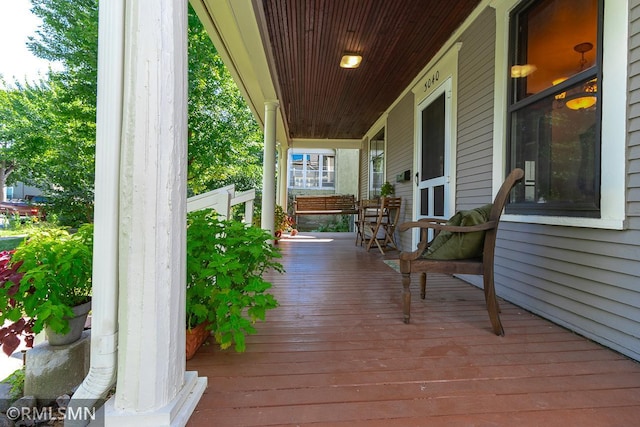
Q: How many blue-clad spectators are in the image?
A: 0